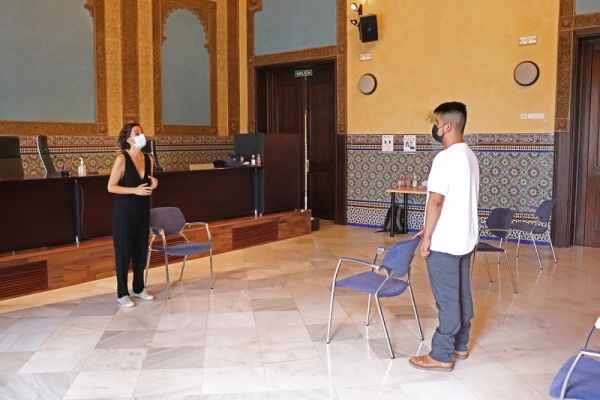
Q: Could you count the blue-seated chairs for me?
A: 5